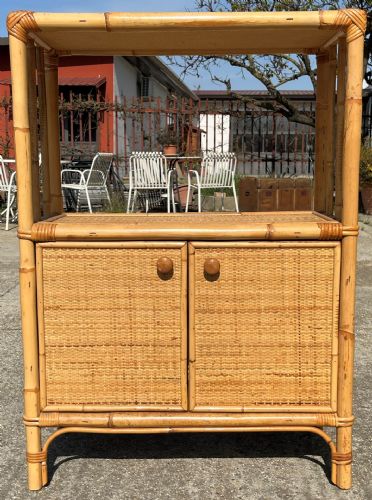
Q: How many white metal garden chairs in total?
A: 4